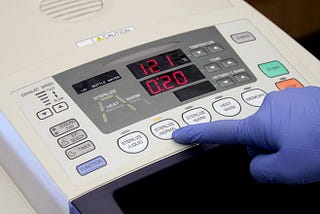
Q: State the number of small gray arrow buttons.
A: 6